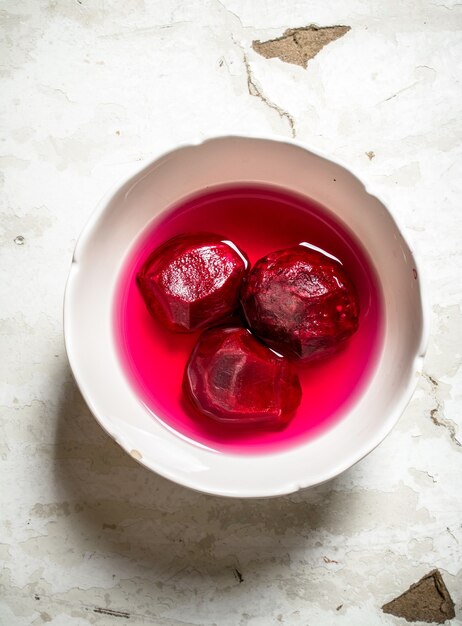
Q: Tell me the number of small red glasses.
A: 0